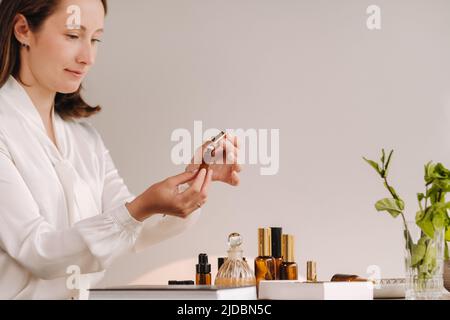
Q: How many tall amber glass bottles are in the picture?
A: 3